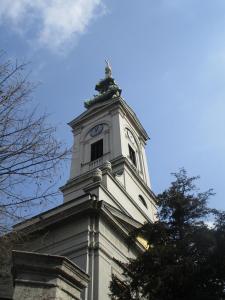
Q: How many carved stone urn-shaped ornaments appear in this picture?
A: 2